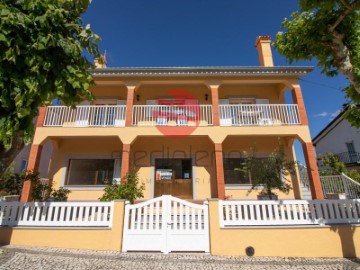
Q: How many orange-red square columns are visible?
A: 8